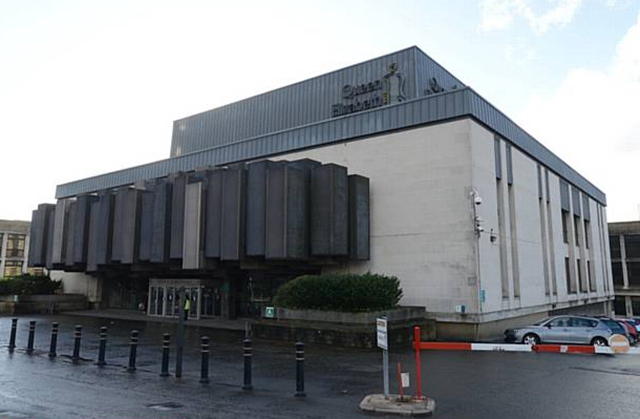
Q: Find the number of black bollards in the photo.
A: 10